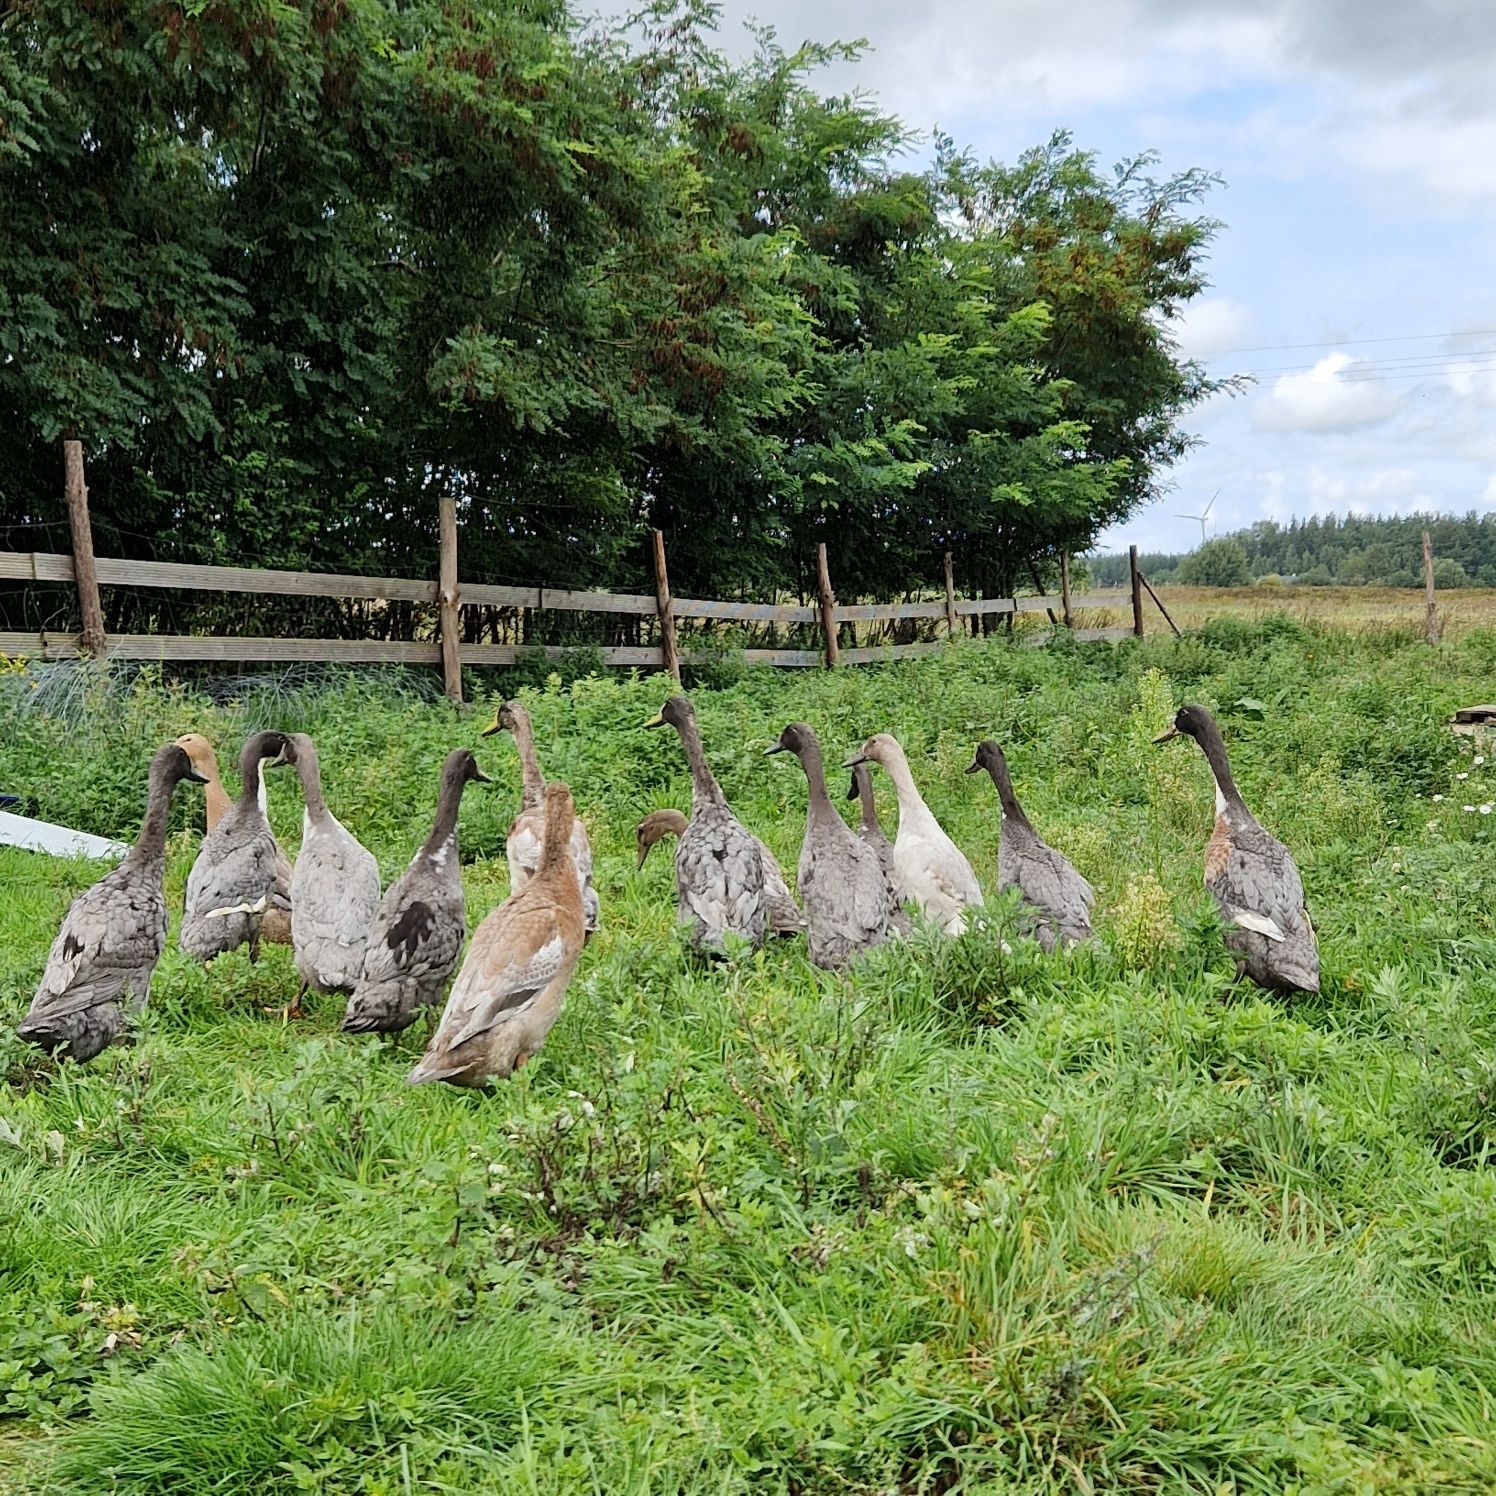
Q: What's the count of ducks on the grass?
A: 14